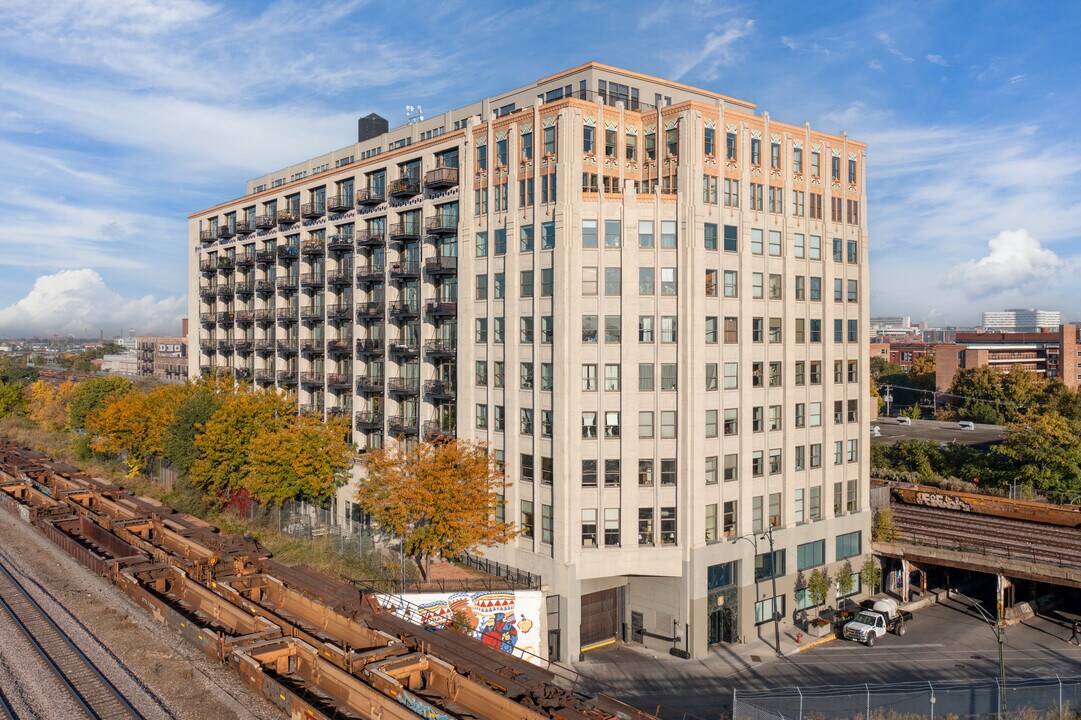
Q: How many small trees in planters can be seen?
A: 3